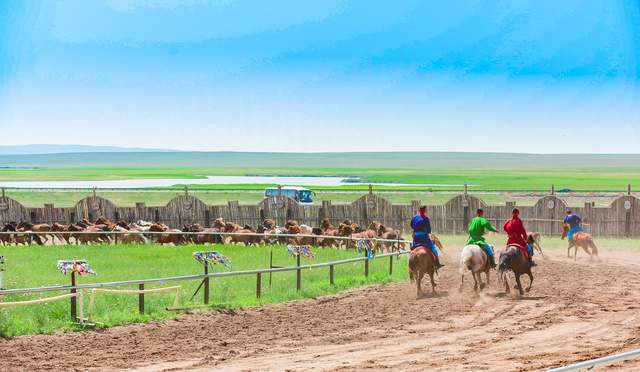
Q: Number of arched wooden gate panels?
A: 8